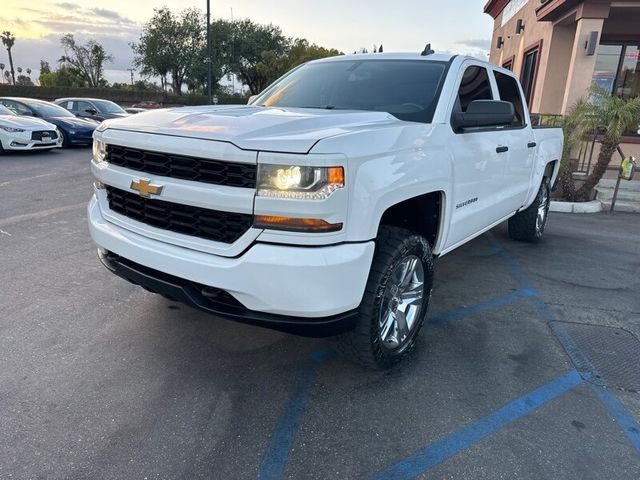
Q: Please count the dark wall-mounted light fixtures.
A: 3